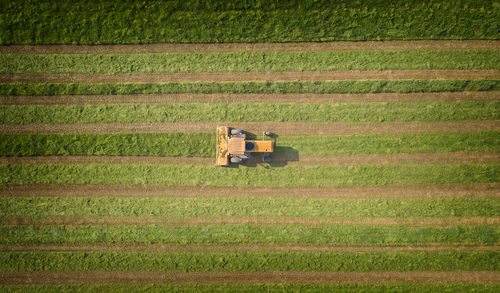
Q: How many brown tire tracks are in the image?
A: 9